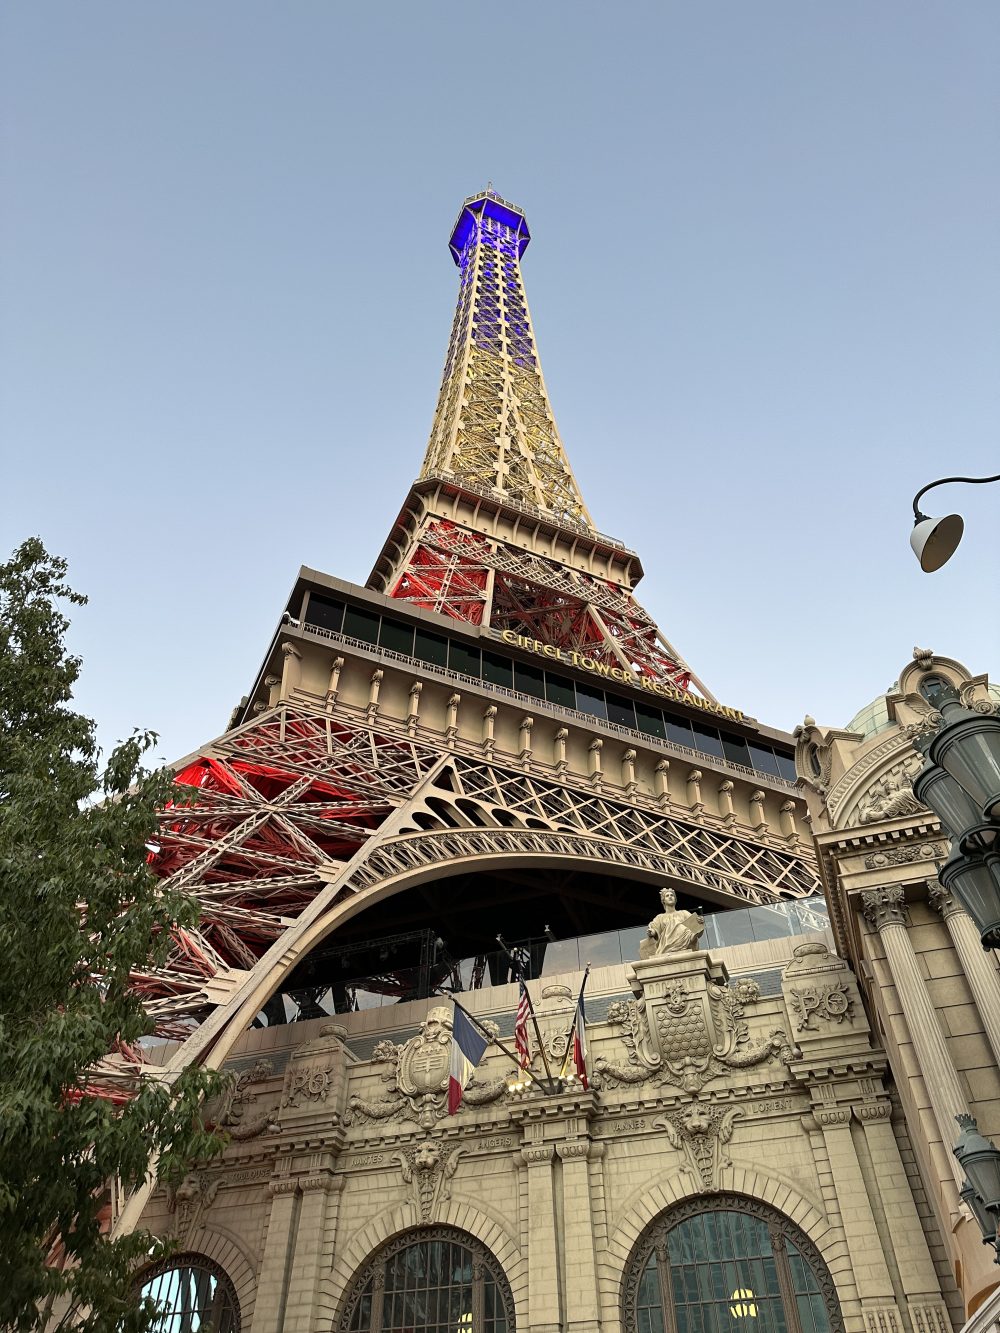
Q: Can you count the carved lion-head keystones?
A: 3